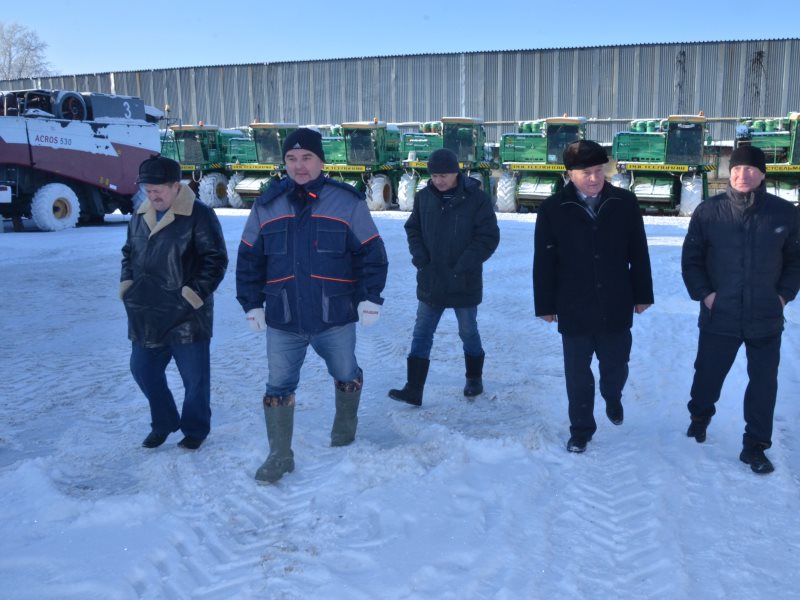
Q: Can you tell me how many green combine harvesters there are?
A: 7